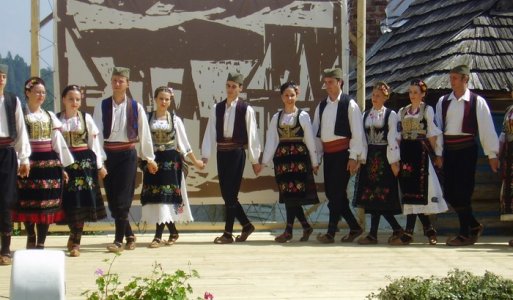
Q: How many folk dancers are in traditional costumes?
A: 12